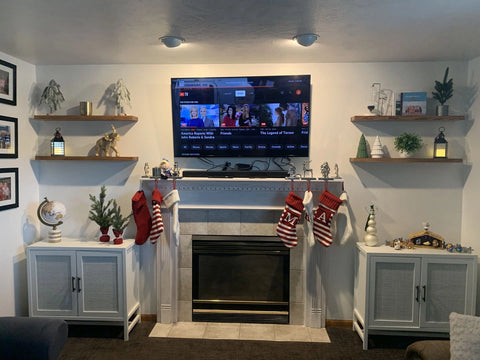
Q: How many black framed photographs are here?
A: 3